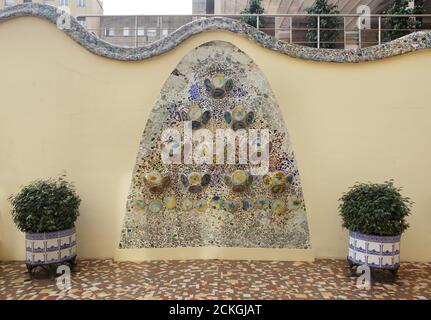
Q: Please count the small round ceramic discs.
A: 11